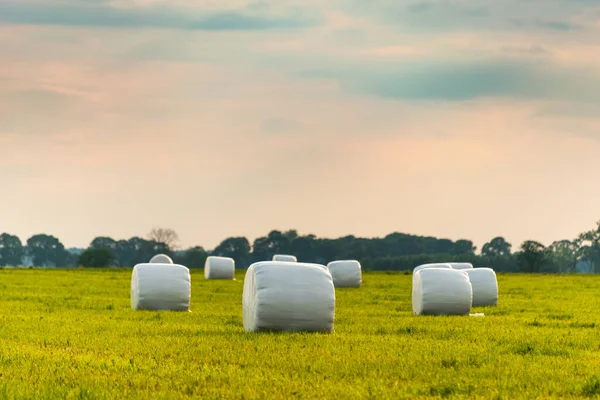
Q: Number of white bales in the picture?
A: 10